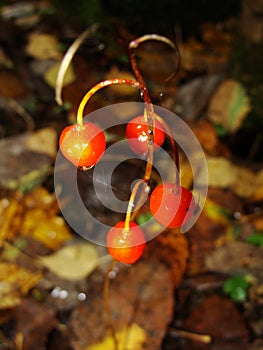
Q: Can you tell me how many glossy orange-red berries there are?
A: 4